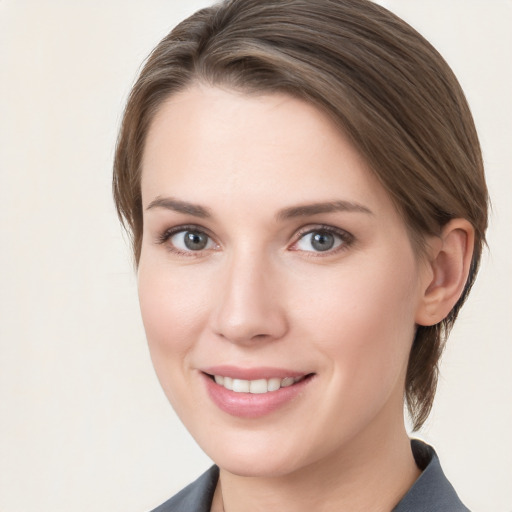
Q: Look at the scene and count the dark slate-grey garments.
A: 1